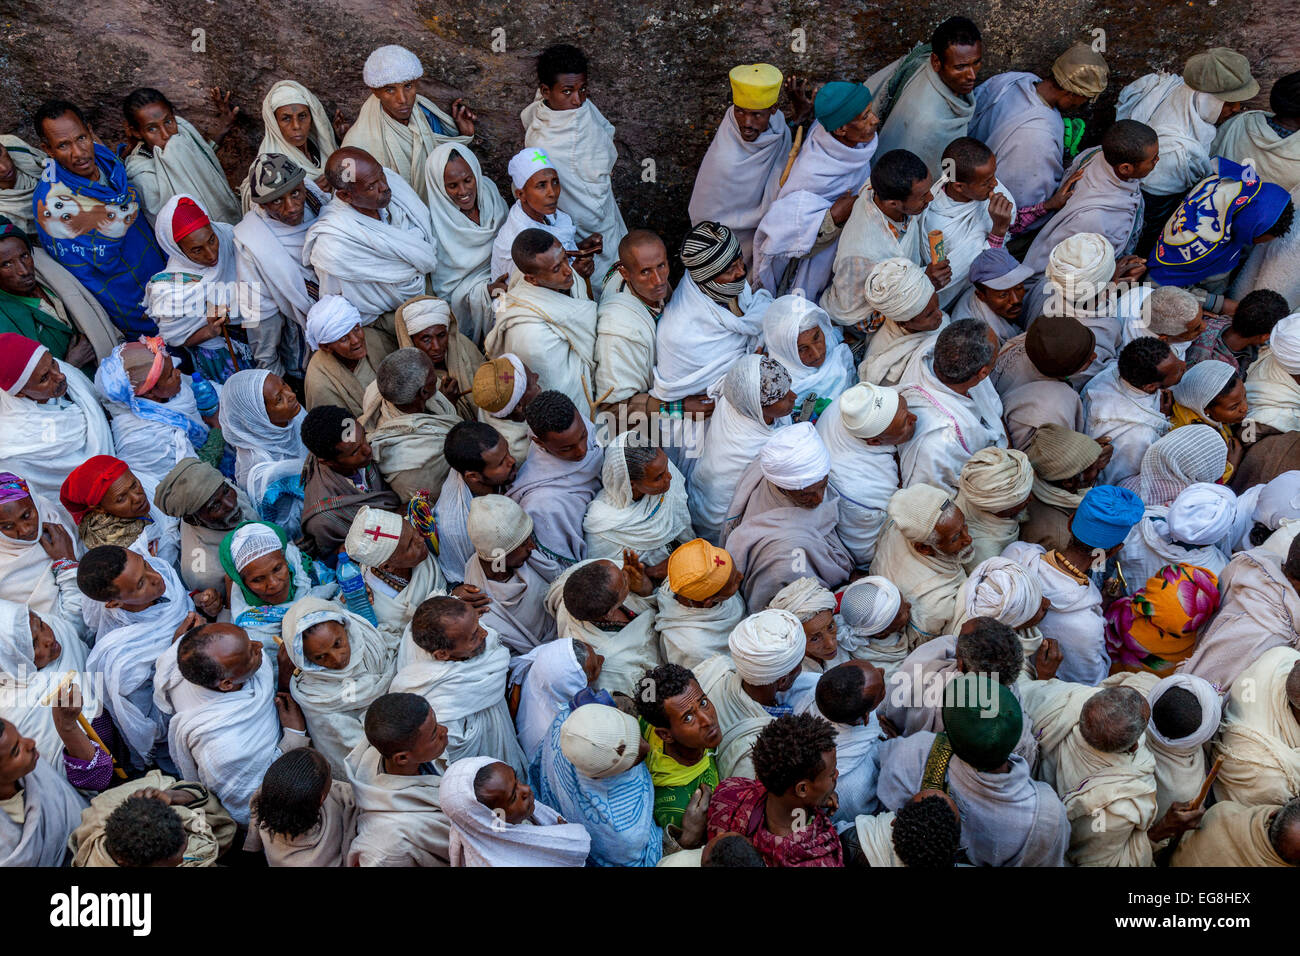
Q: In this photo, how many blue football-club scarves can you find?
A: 1